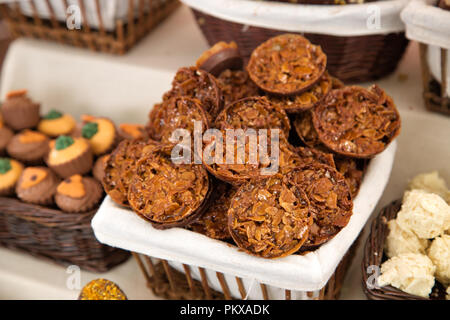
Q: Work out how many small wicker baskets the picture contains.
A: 2